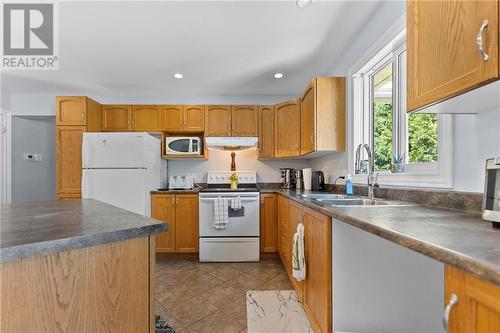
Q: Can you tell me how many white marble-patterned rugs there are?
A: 1